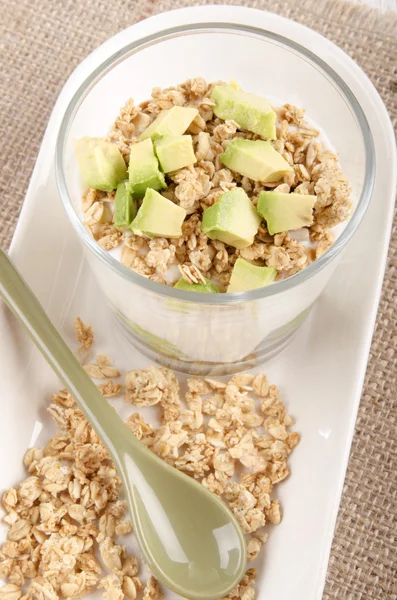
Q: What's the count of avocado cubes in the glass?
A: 12